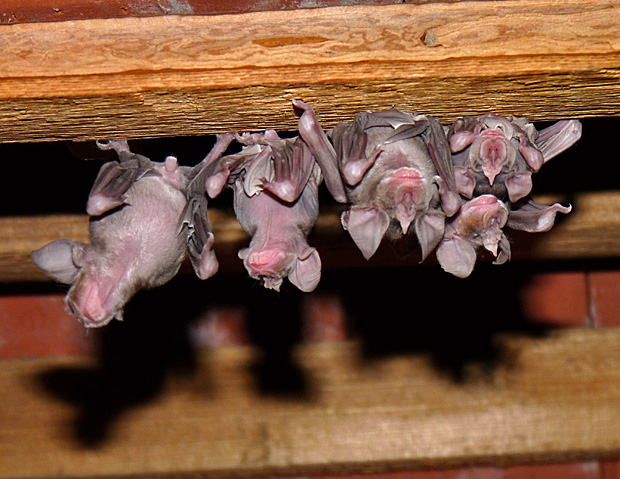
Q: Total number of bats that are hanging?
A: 5